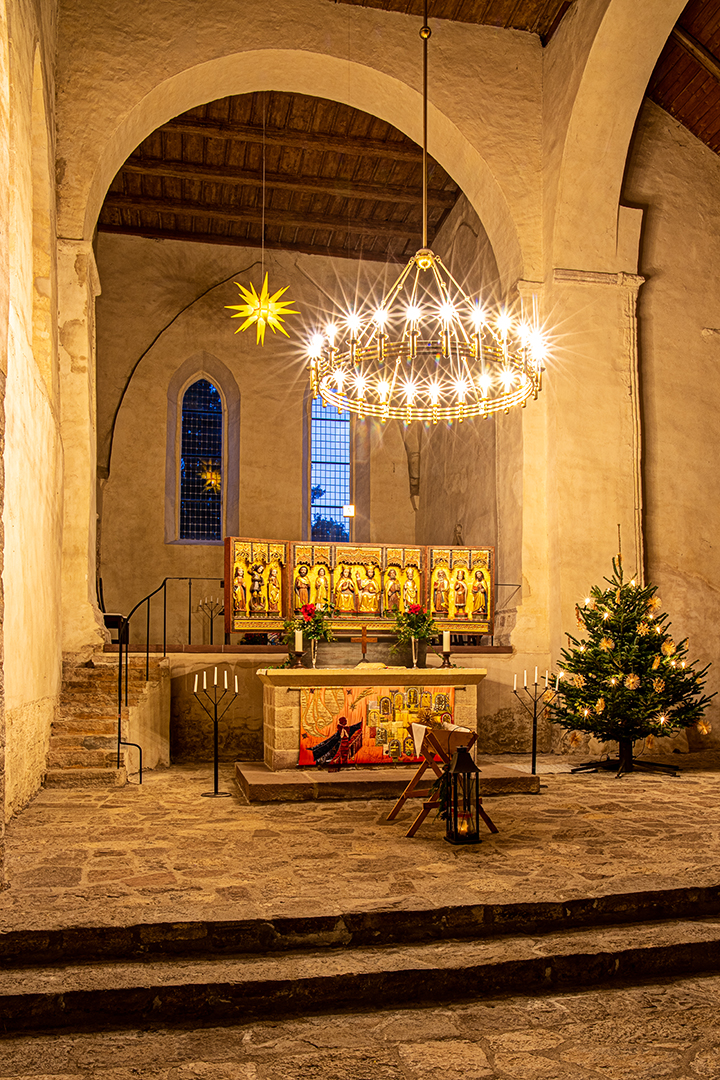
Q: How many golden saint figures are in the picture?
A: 12